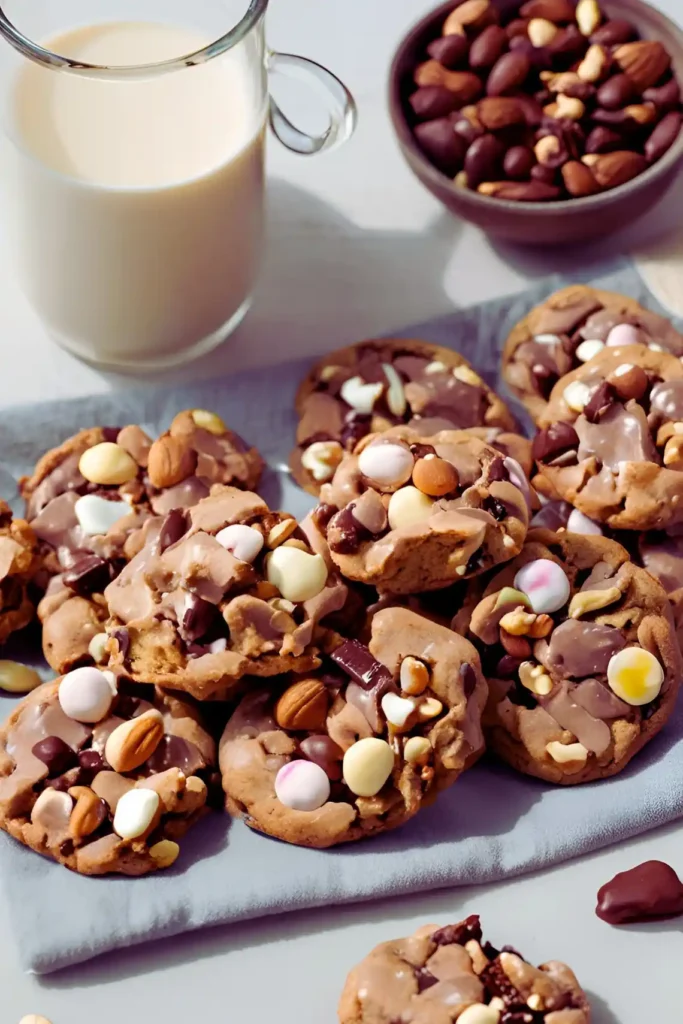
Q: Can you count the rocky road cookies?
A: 12